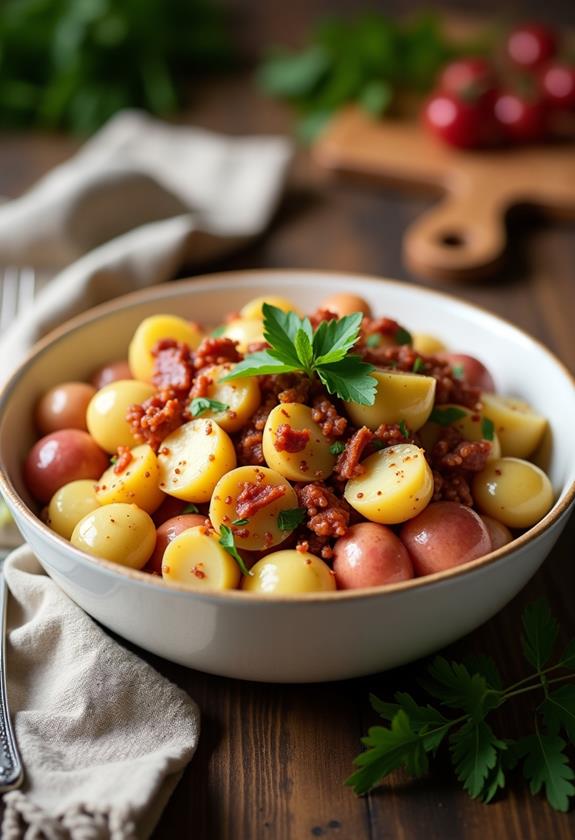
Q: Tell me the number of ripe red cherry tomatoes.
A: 5